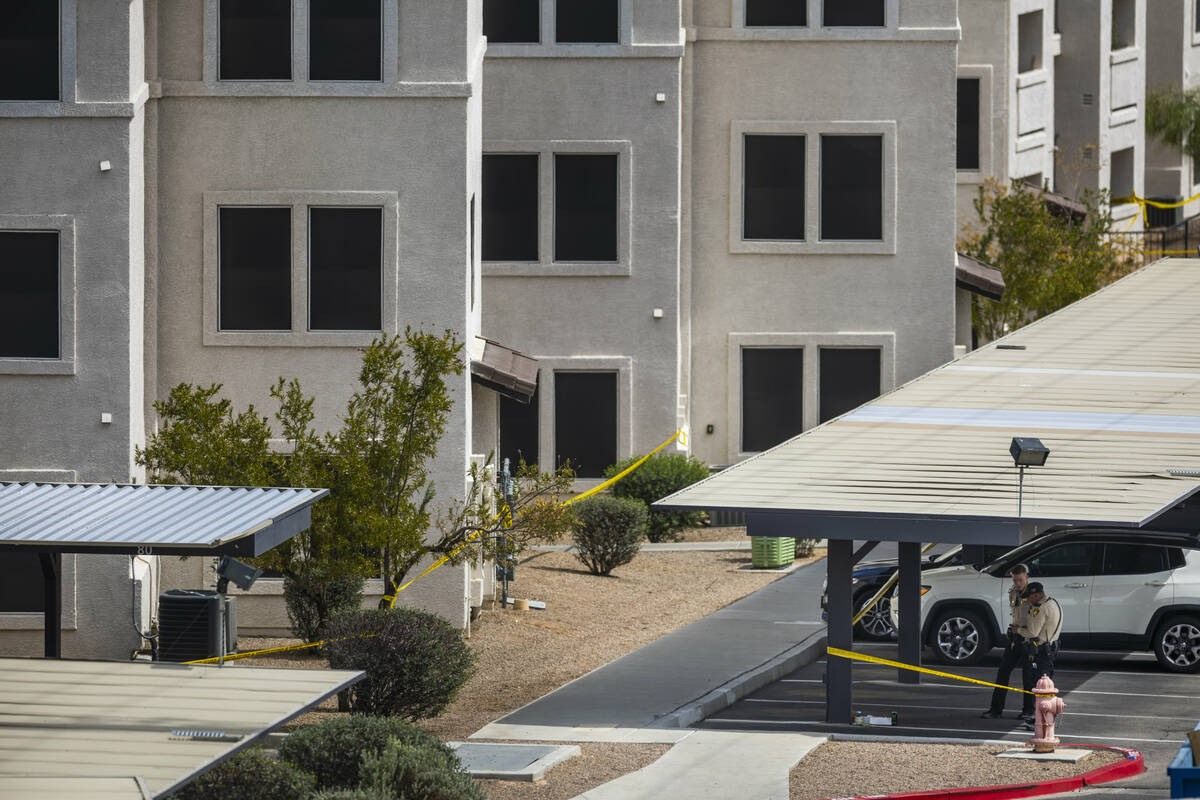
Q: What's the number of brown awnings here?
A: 3